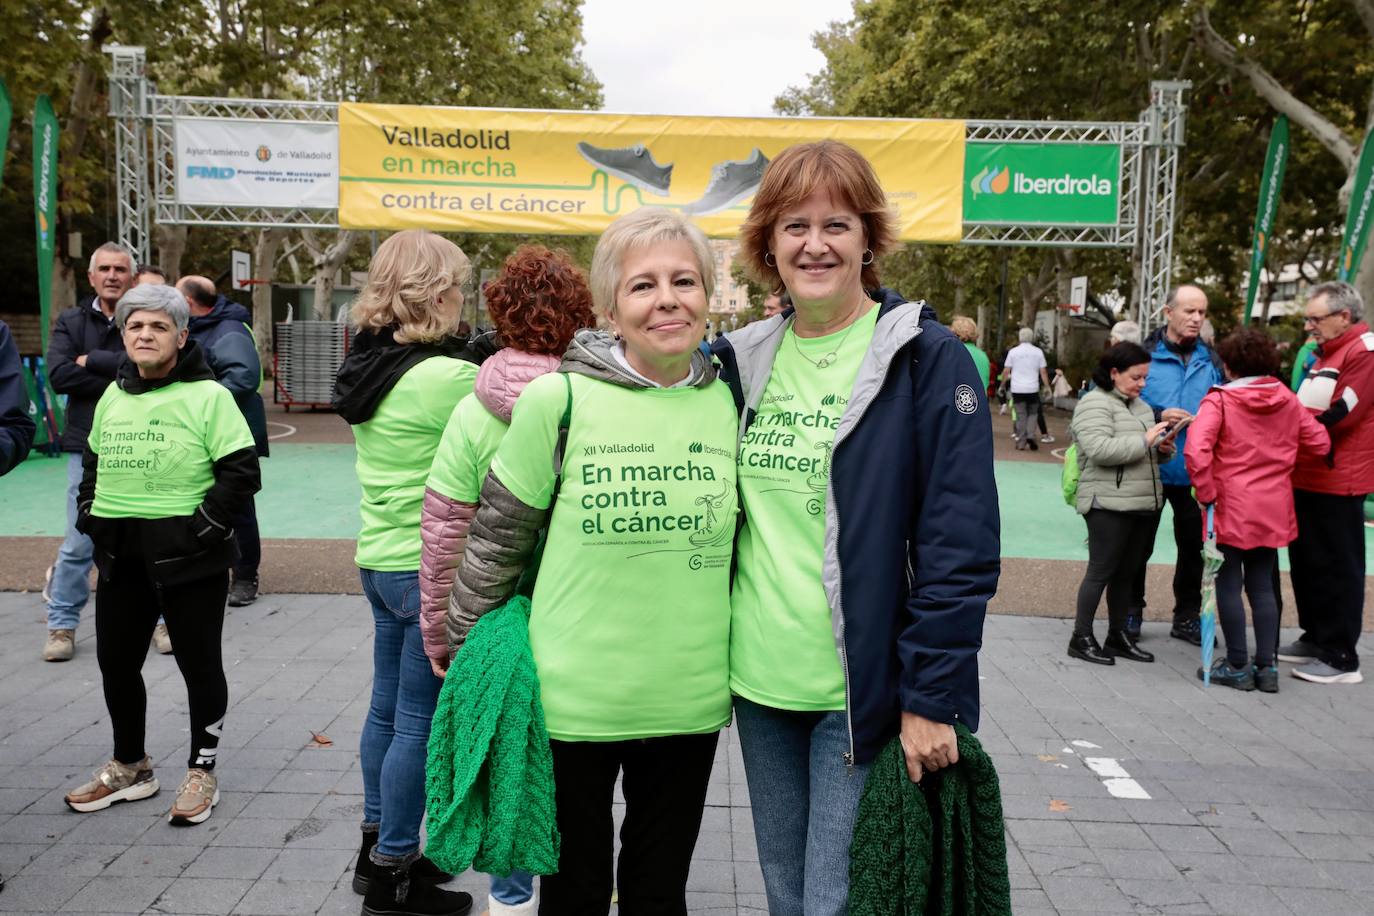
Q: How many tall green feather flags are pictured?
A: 4